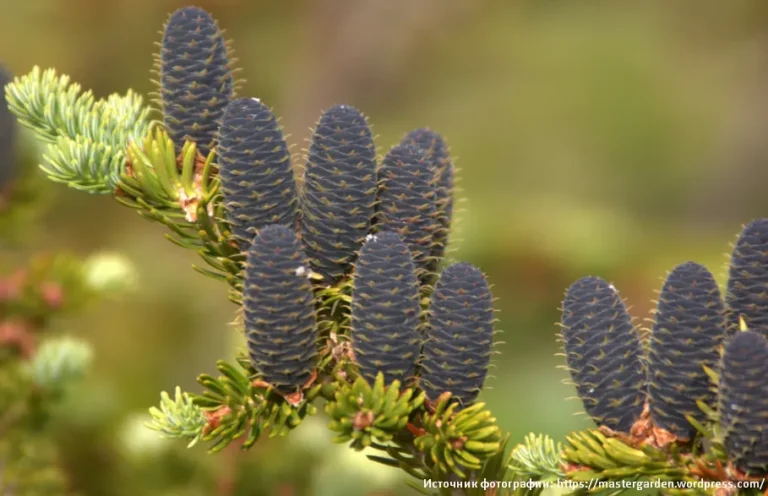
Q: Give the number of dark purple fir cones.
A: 12